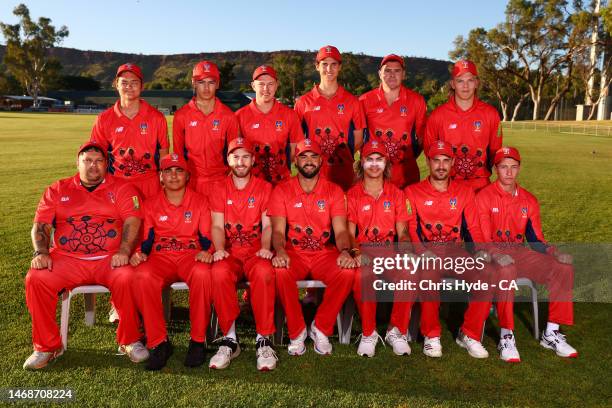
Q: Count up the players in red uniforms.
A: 13